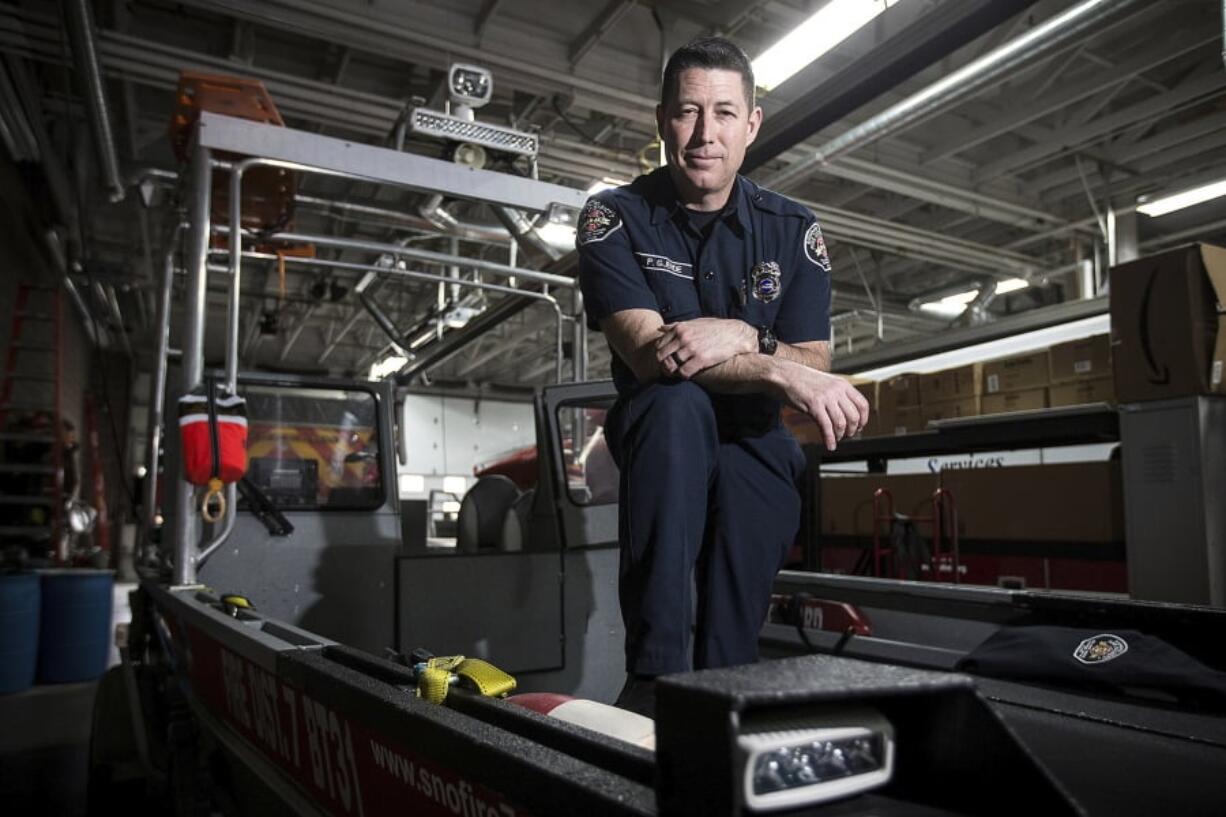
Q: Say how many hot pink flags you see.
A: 0